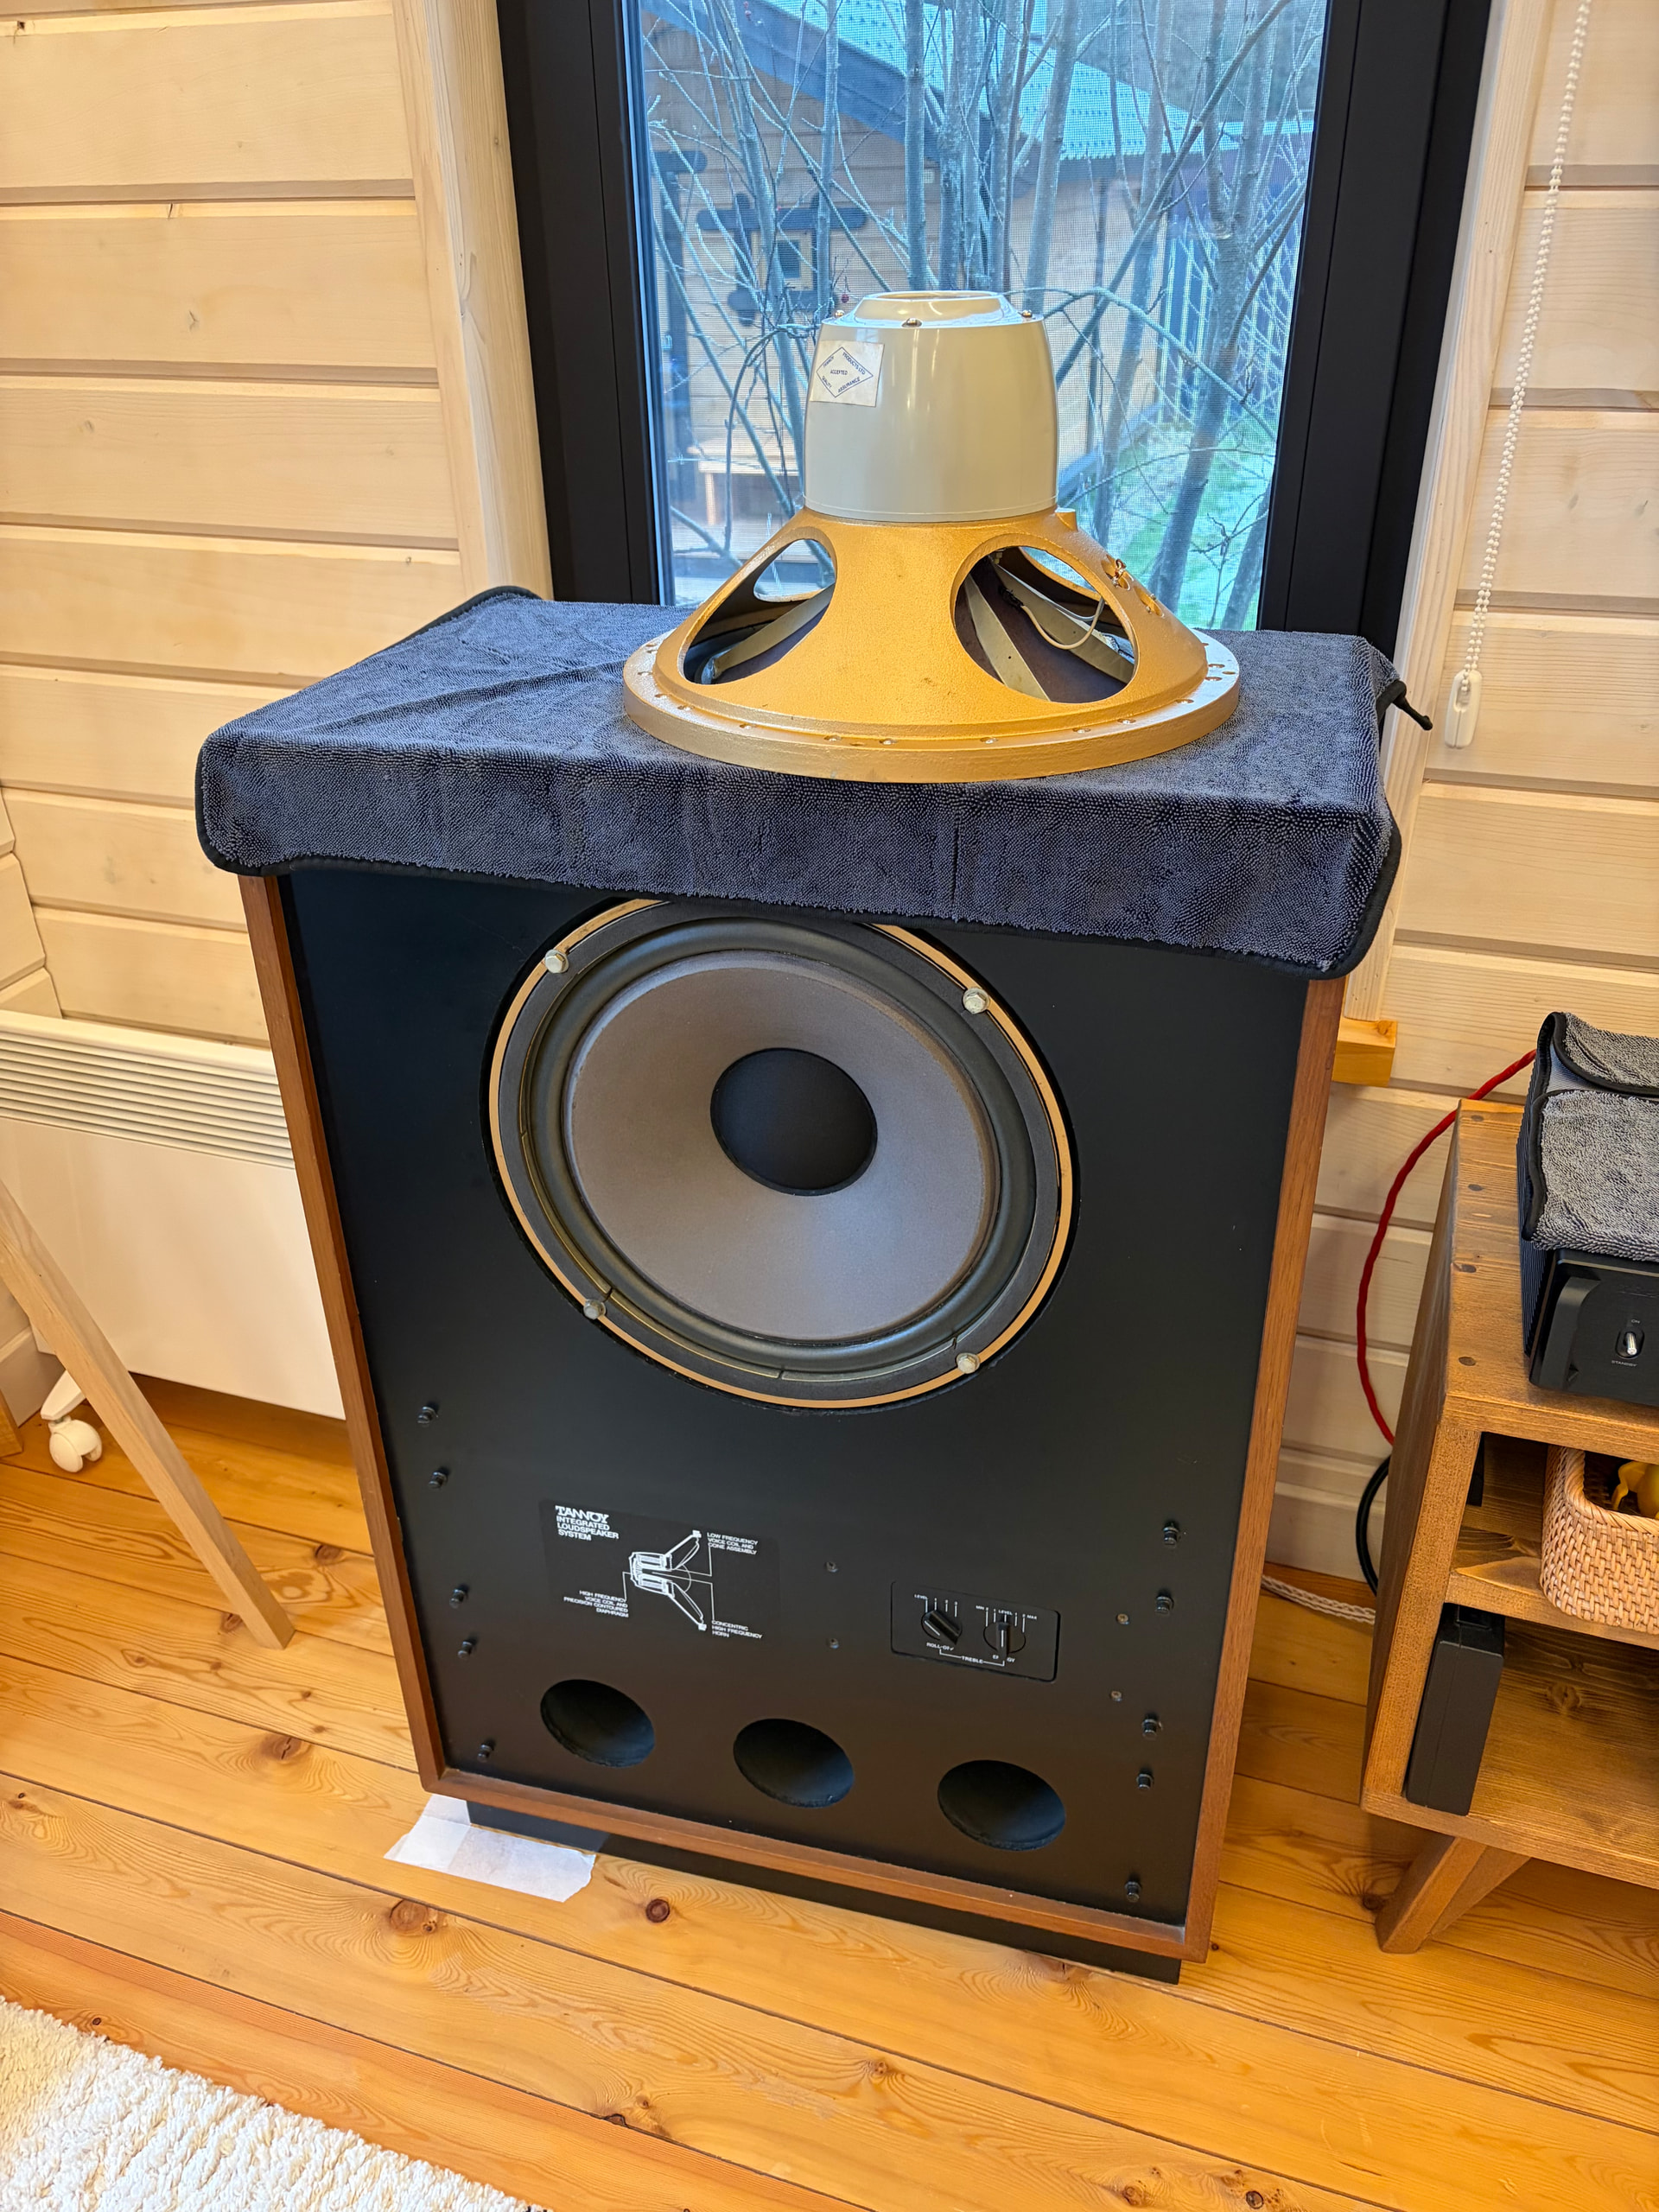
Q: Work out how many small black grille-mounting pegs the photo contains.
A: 10